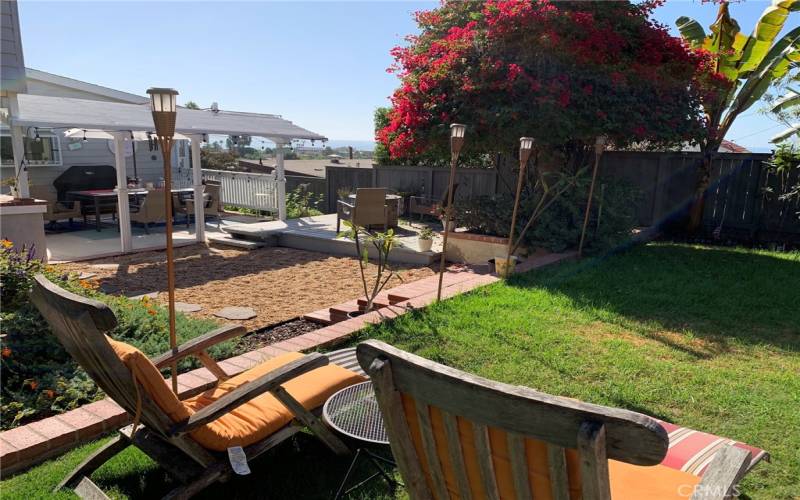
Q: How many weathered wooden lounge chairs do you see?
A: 2